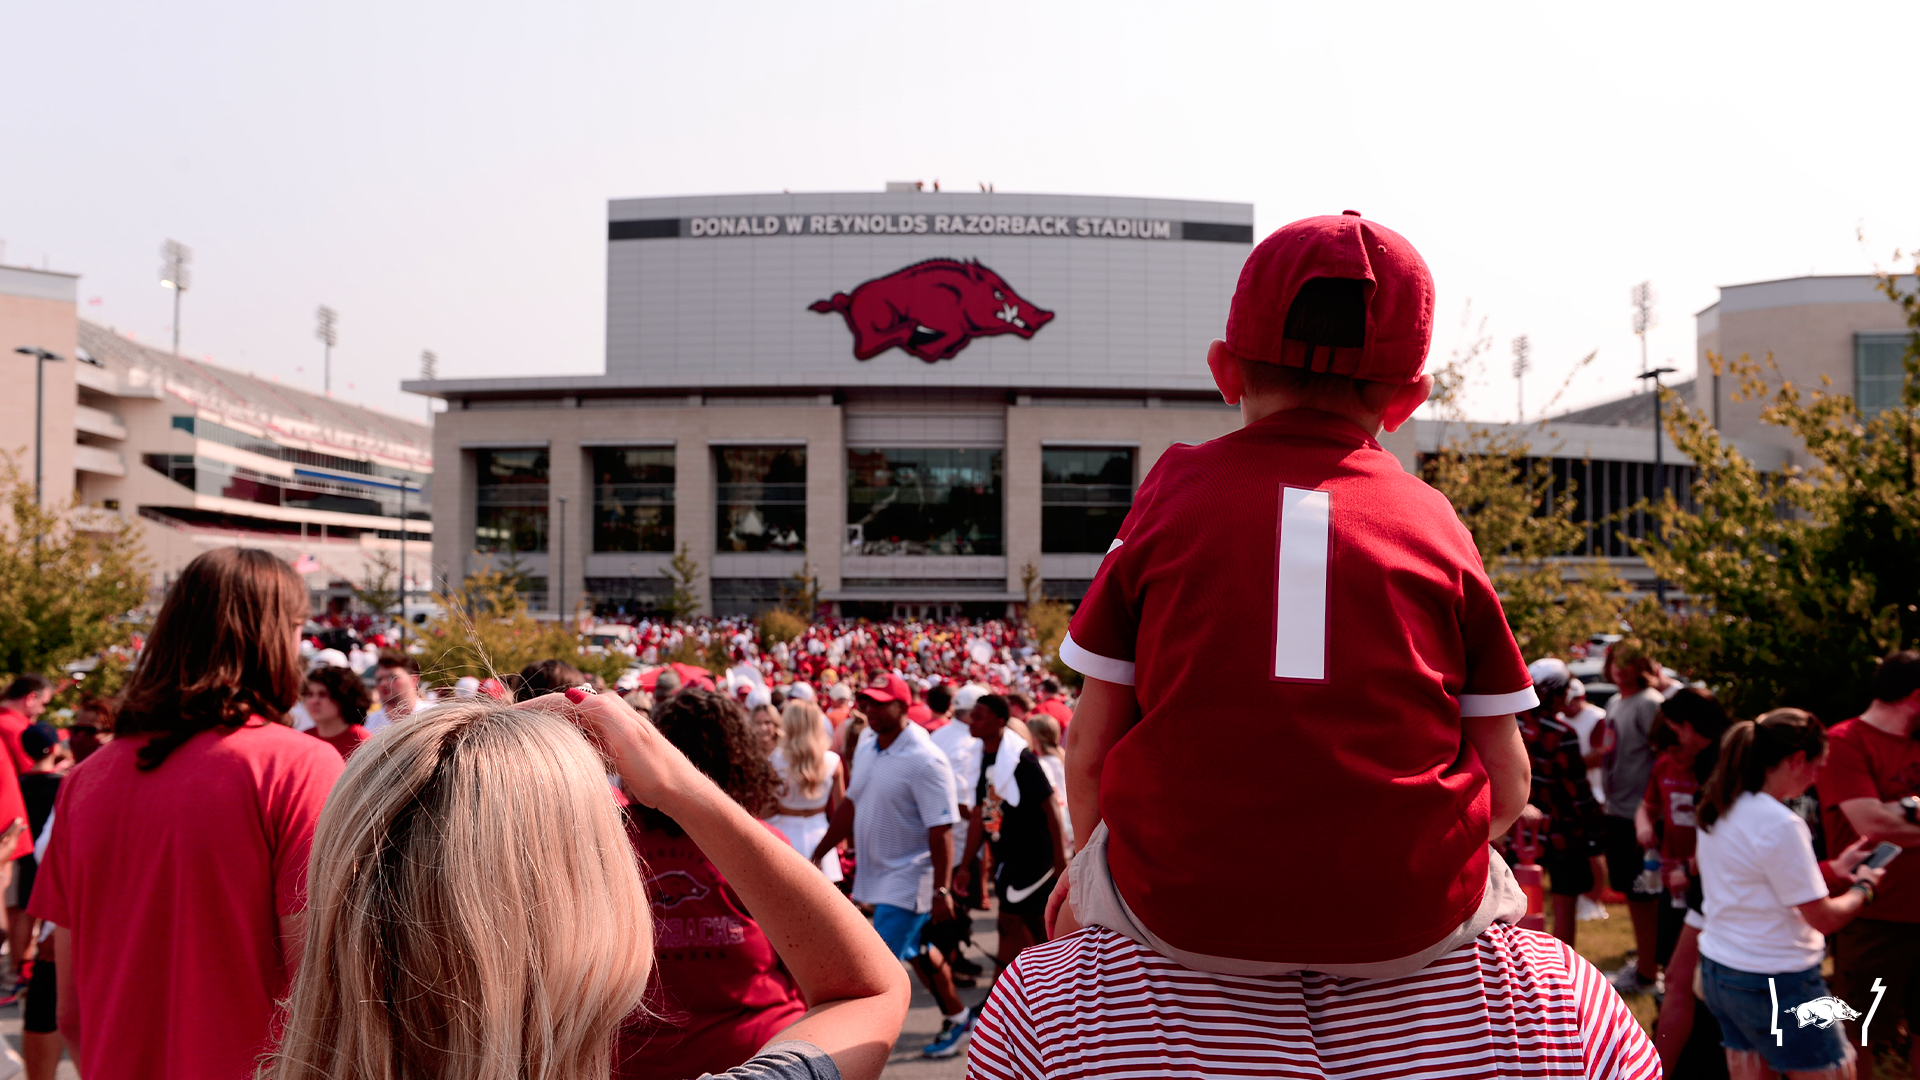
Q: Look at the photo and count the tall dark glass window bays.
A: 5